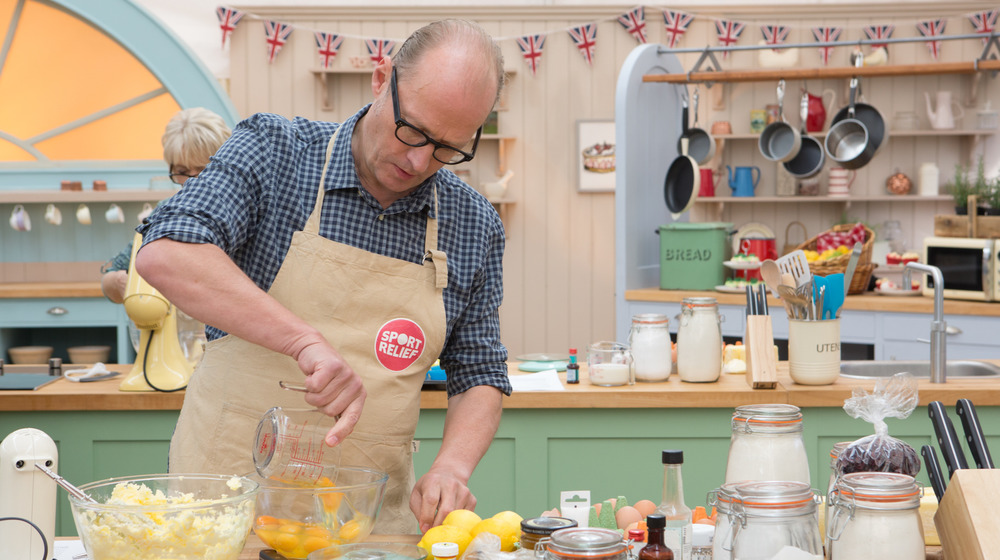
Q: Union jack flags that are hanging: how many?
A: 14